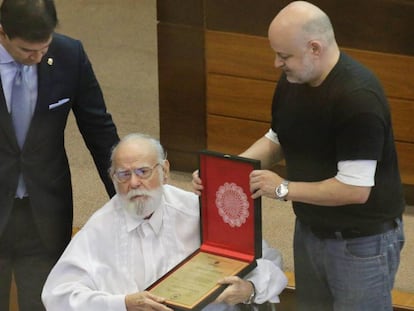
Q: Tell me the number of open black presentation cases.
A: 1